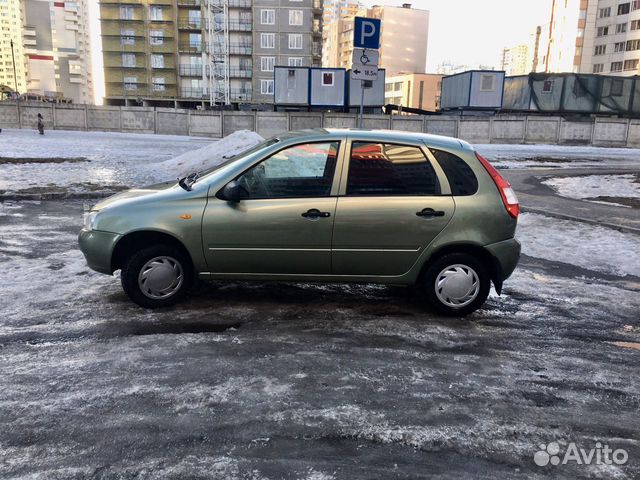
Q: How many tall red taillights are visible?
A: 1